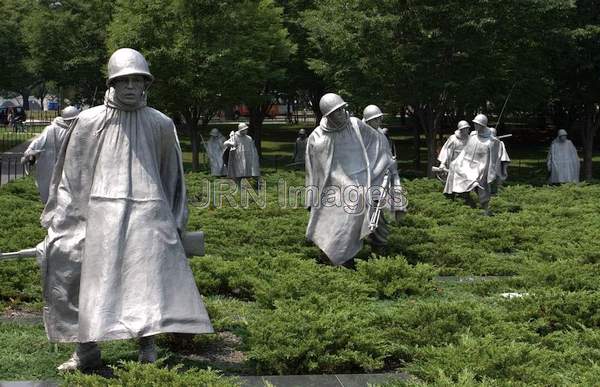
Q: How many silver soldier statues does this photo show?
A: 11